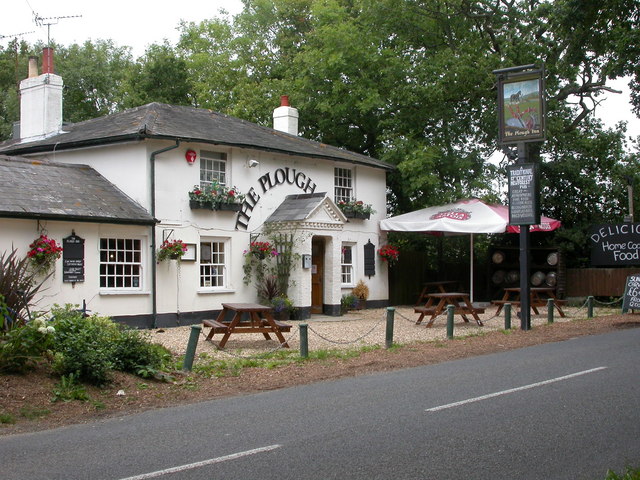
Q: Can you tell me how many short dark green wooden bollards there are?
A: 7